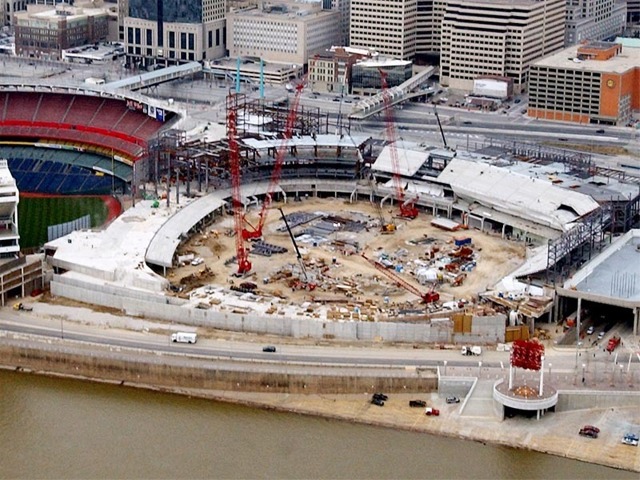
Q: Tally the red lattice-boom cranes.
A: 4